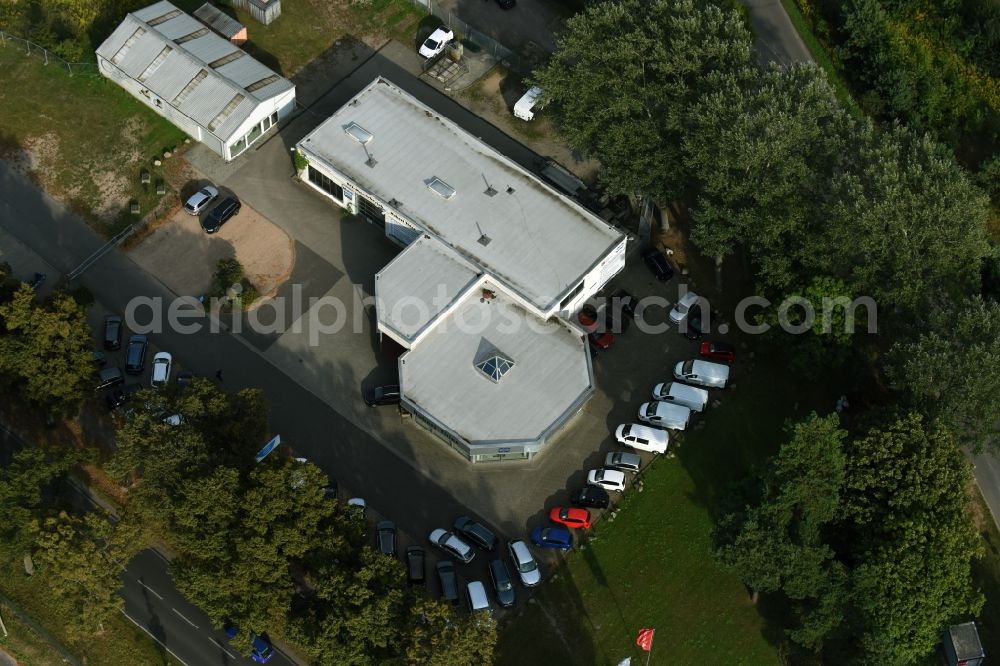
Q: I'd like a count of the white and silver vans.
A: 4